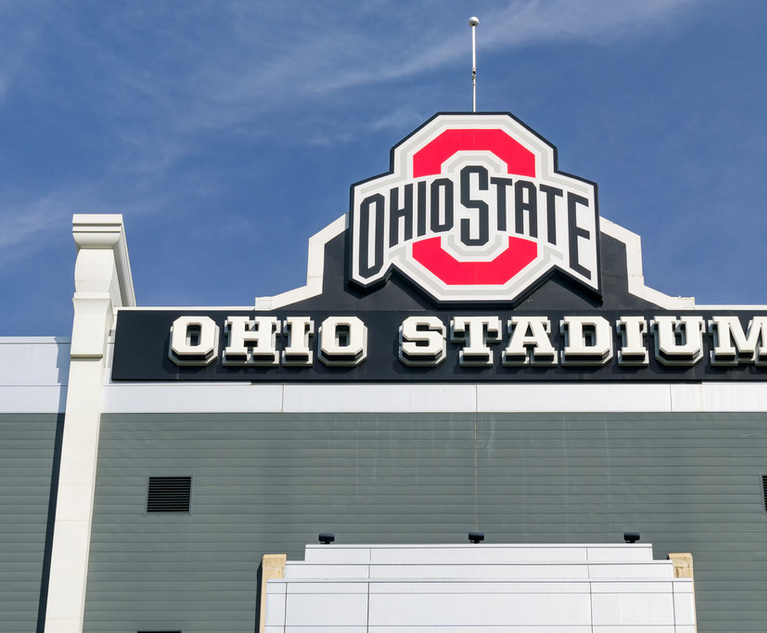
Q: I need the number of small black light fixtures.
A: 3